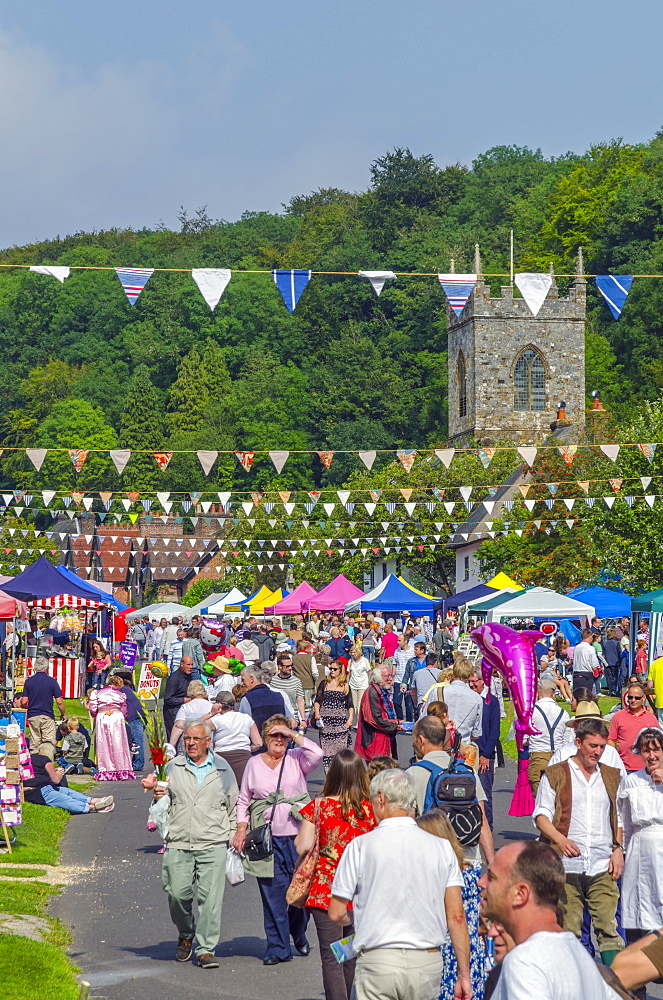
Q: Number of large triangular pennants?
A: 8